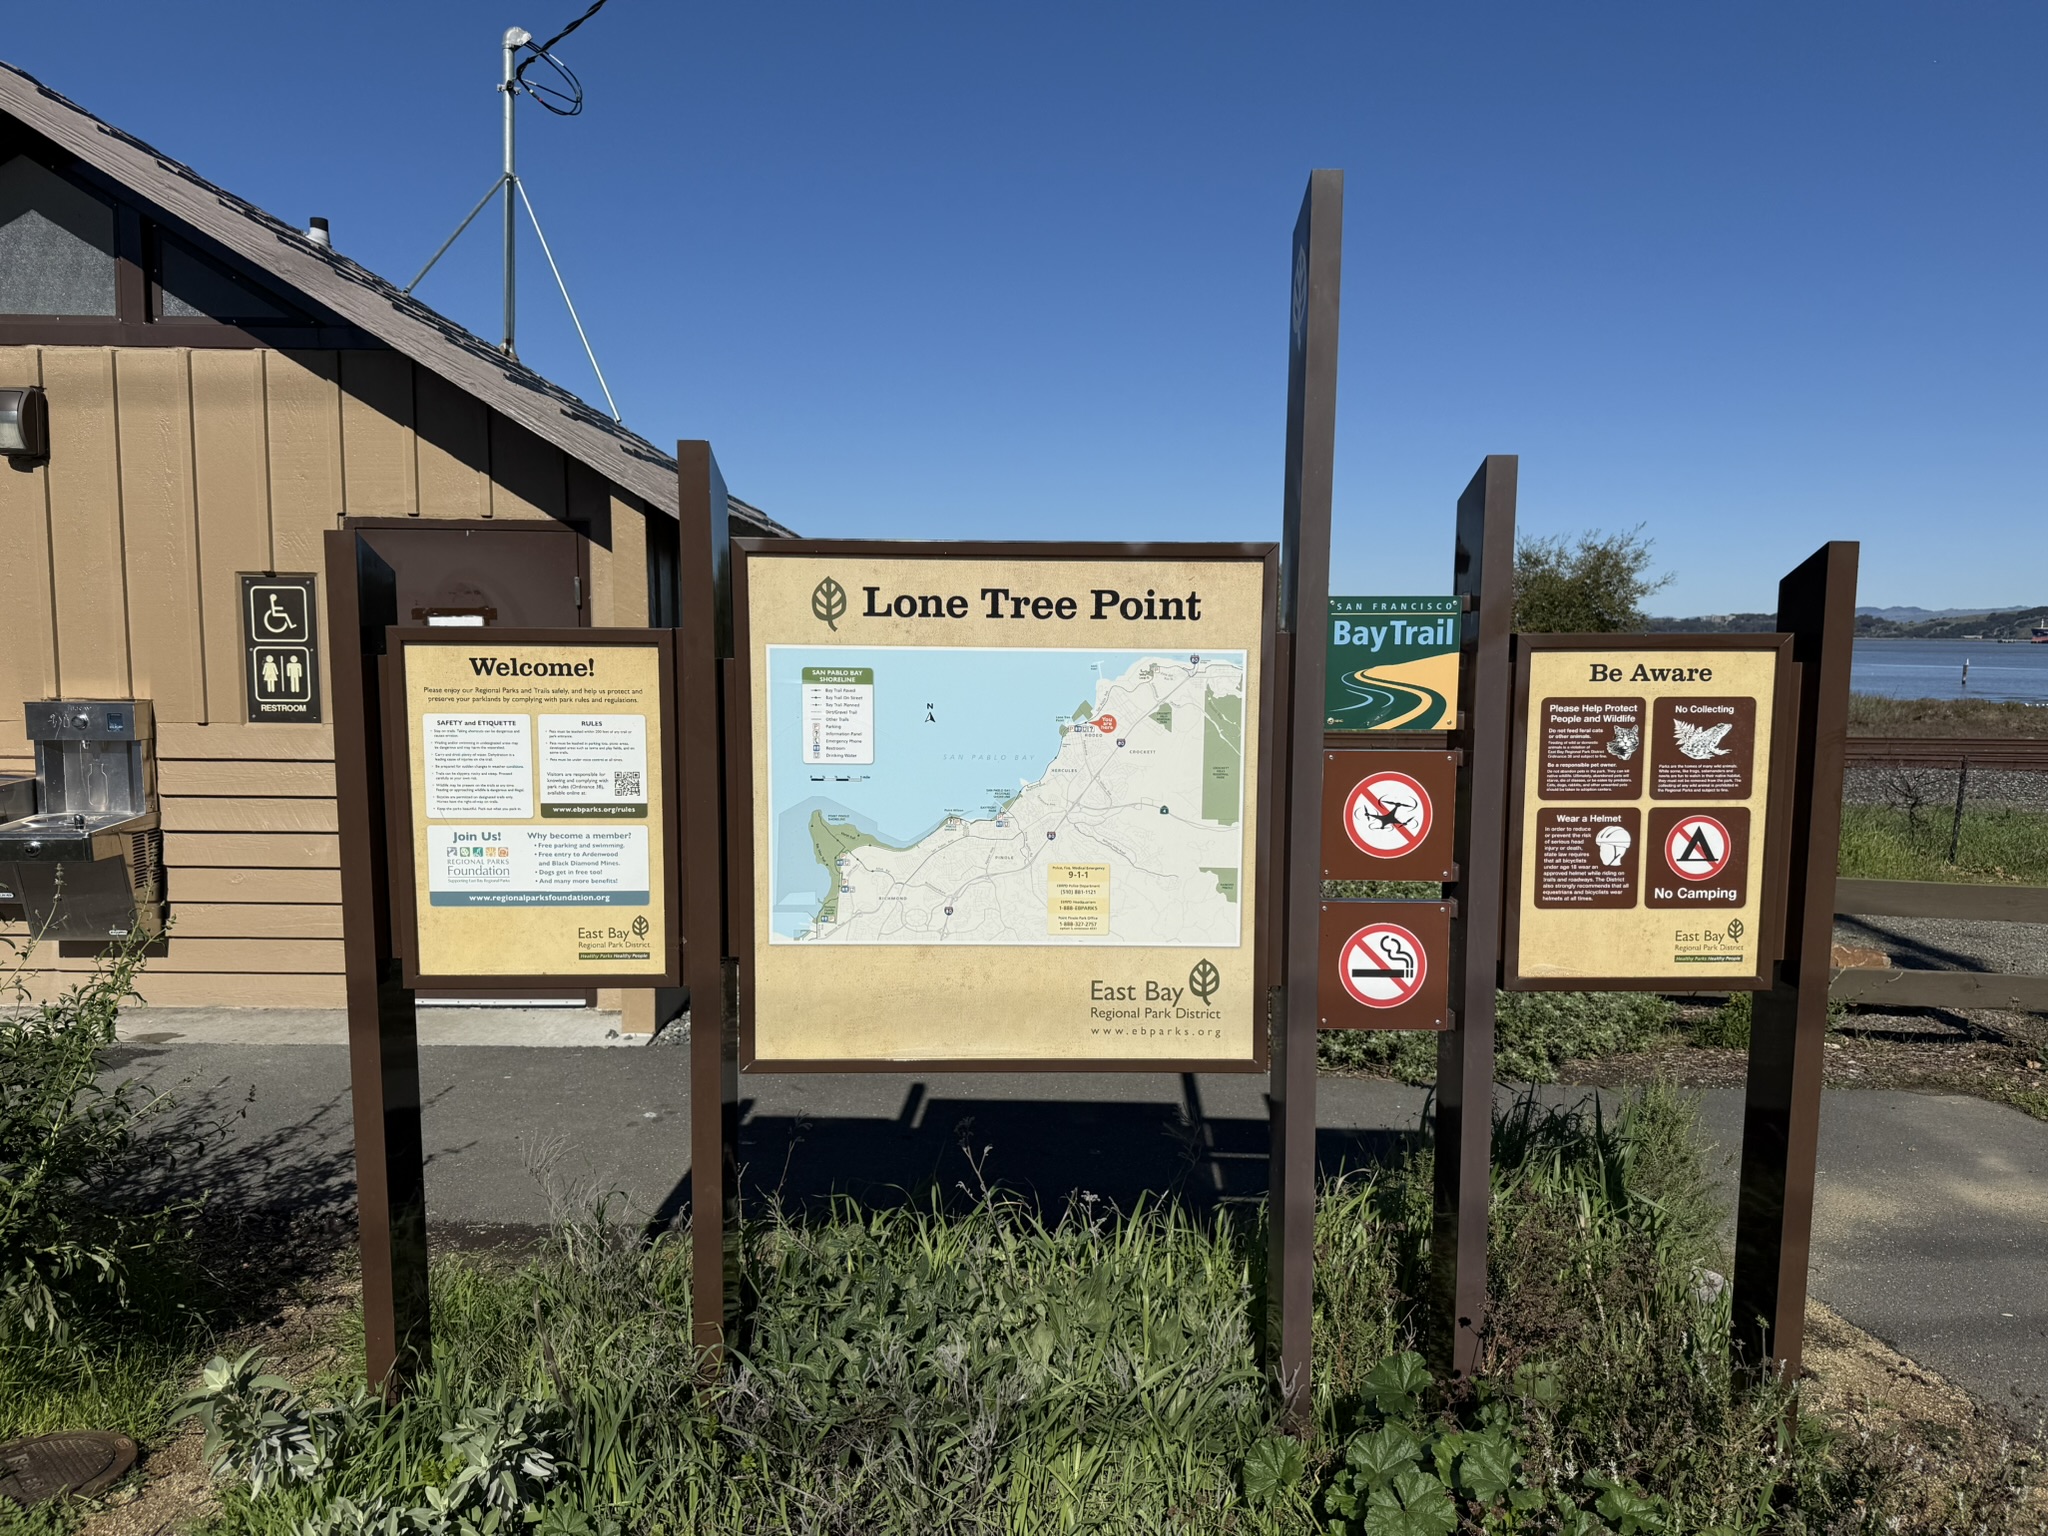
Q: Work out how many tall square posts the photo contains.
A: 5